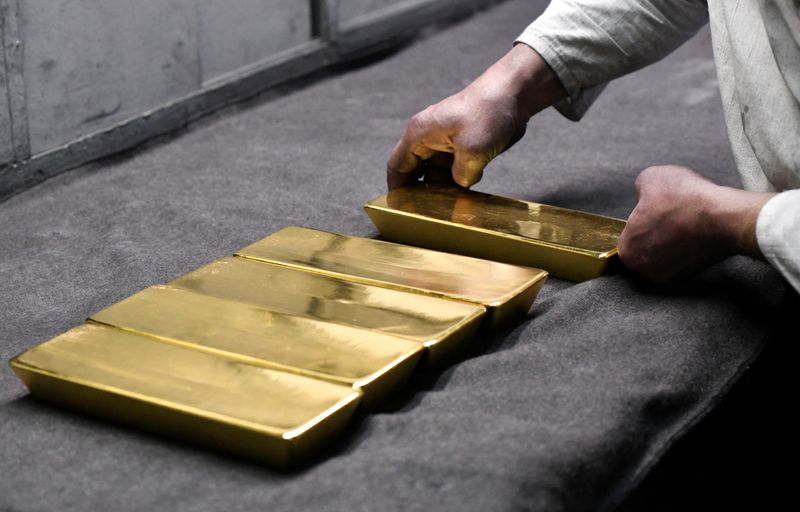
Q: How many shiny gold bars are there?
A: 5